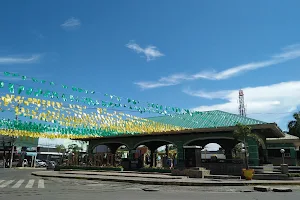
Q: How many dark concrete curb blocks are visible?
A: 2